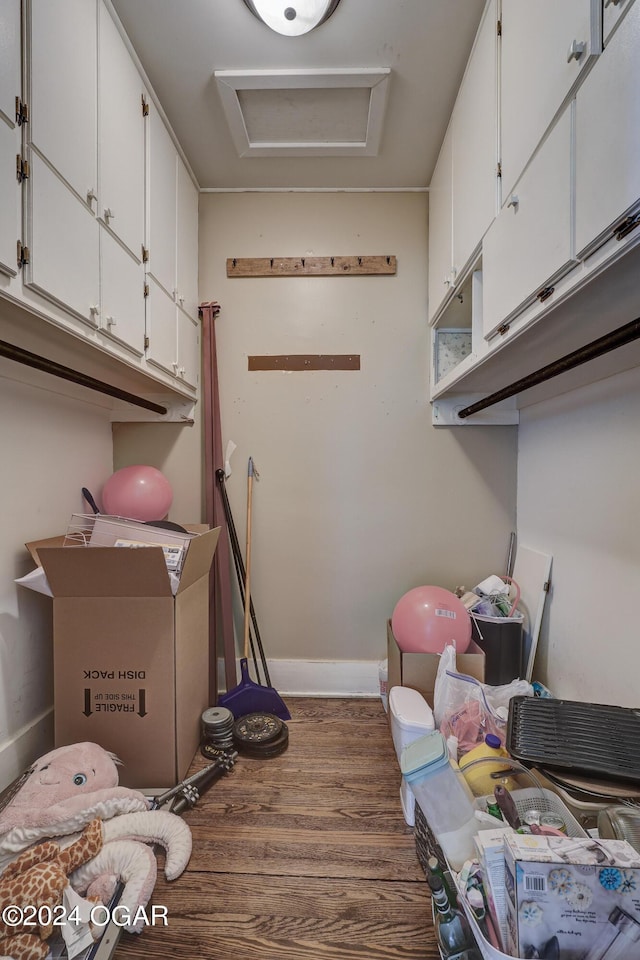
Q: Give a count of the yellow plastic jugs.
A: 1